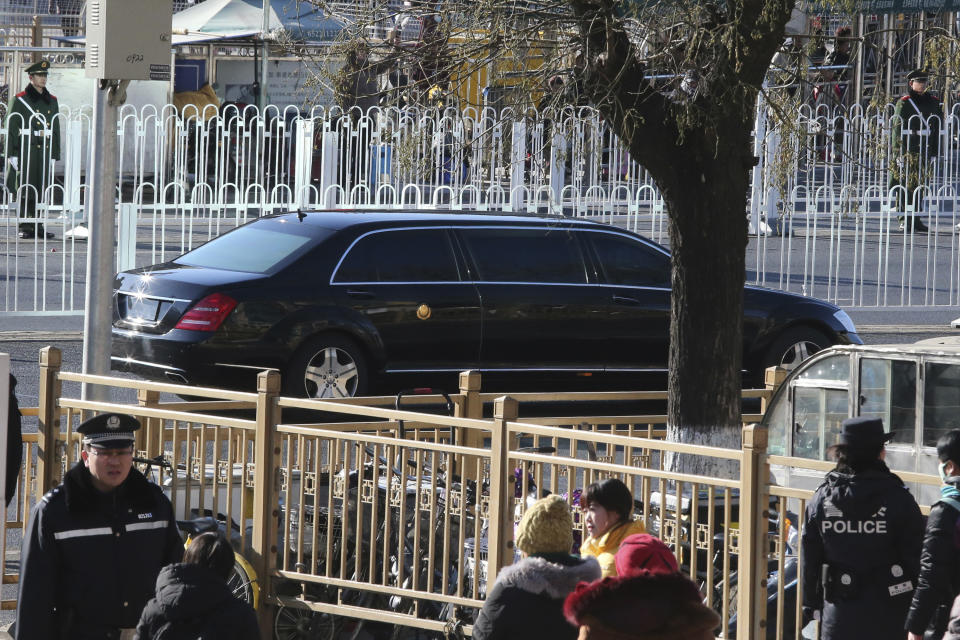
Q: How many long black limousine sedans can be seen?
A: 1